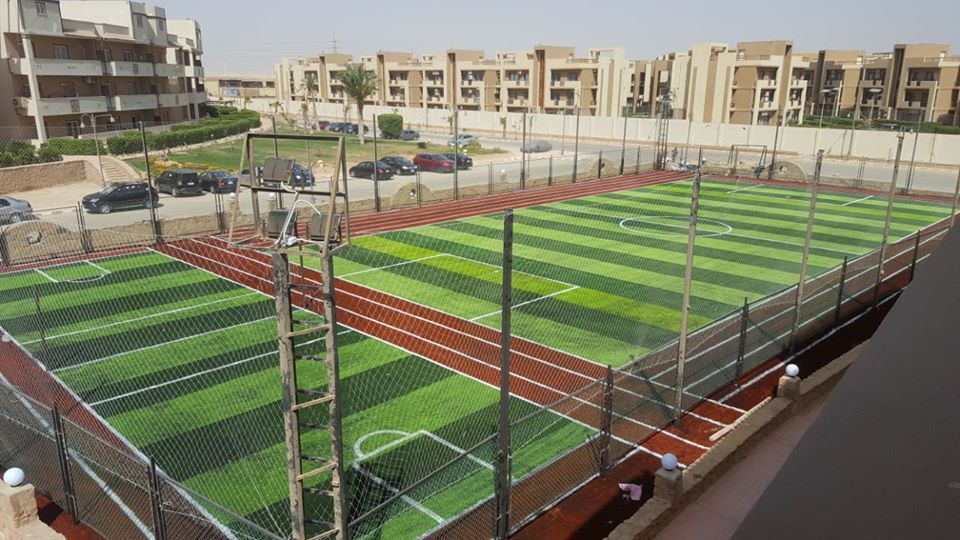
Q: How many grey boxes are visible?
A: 3